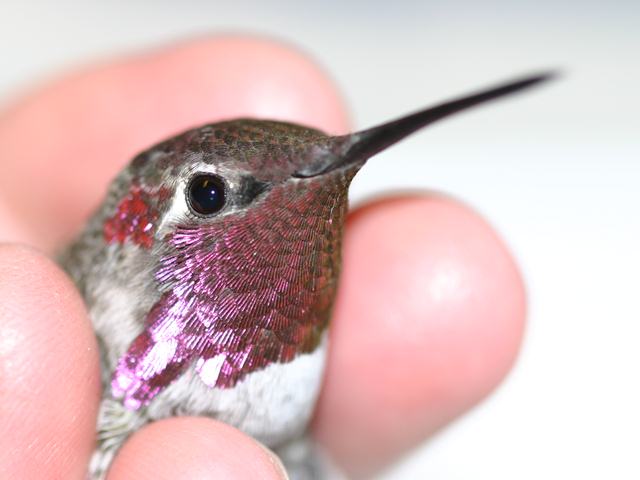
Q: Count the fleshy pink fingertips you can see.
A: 4